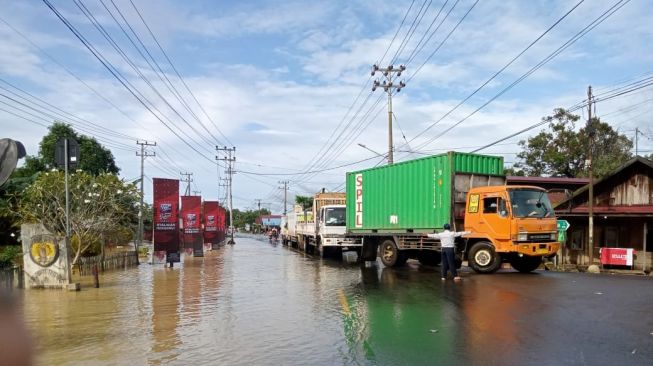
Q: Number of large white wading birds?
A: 0